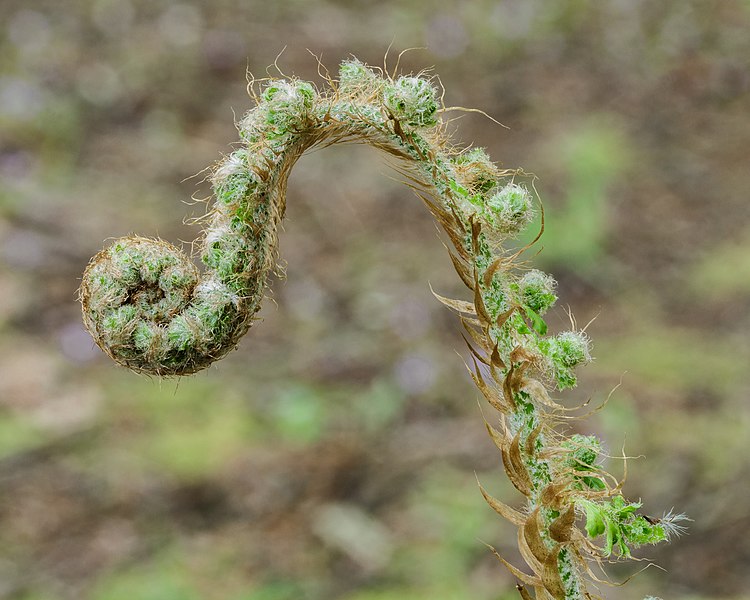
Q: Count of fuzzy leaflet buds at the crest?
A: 3